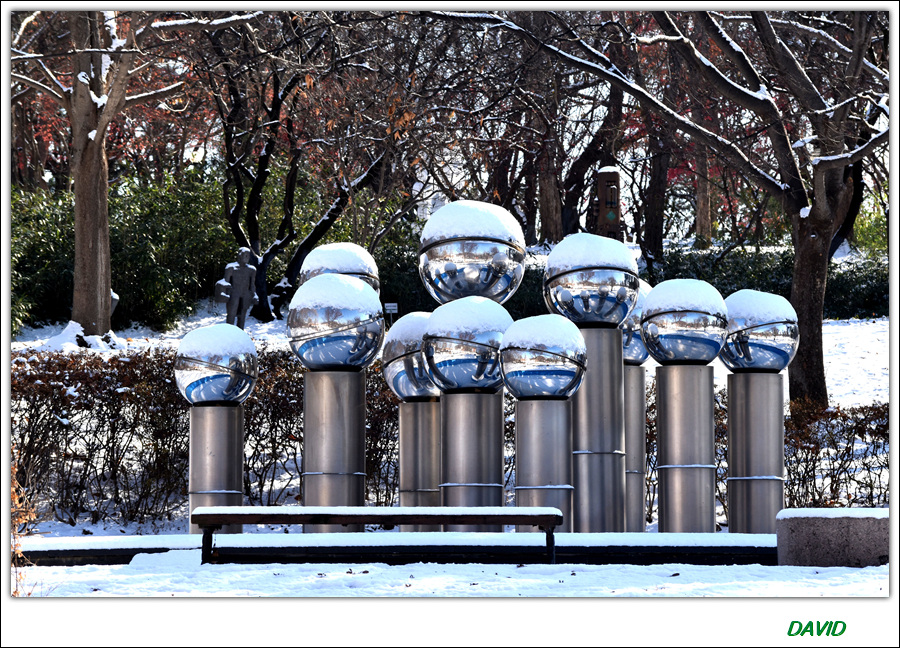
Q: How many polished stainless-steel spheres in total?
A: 11